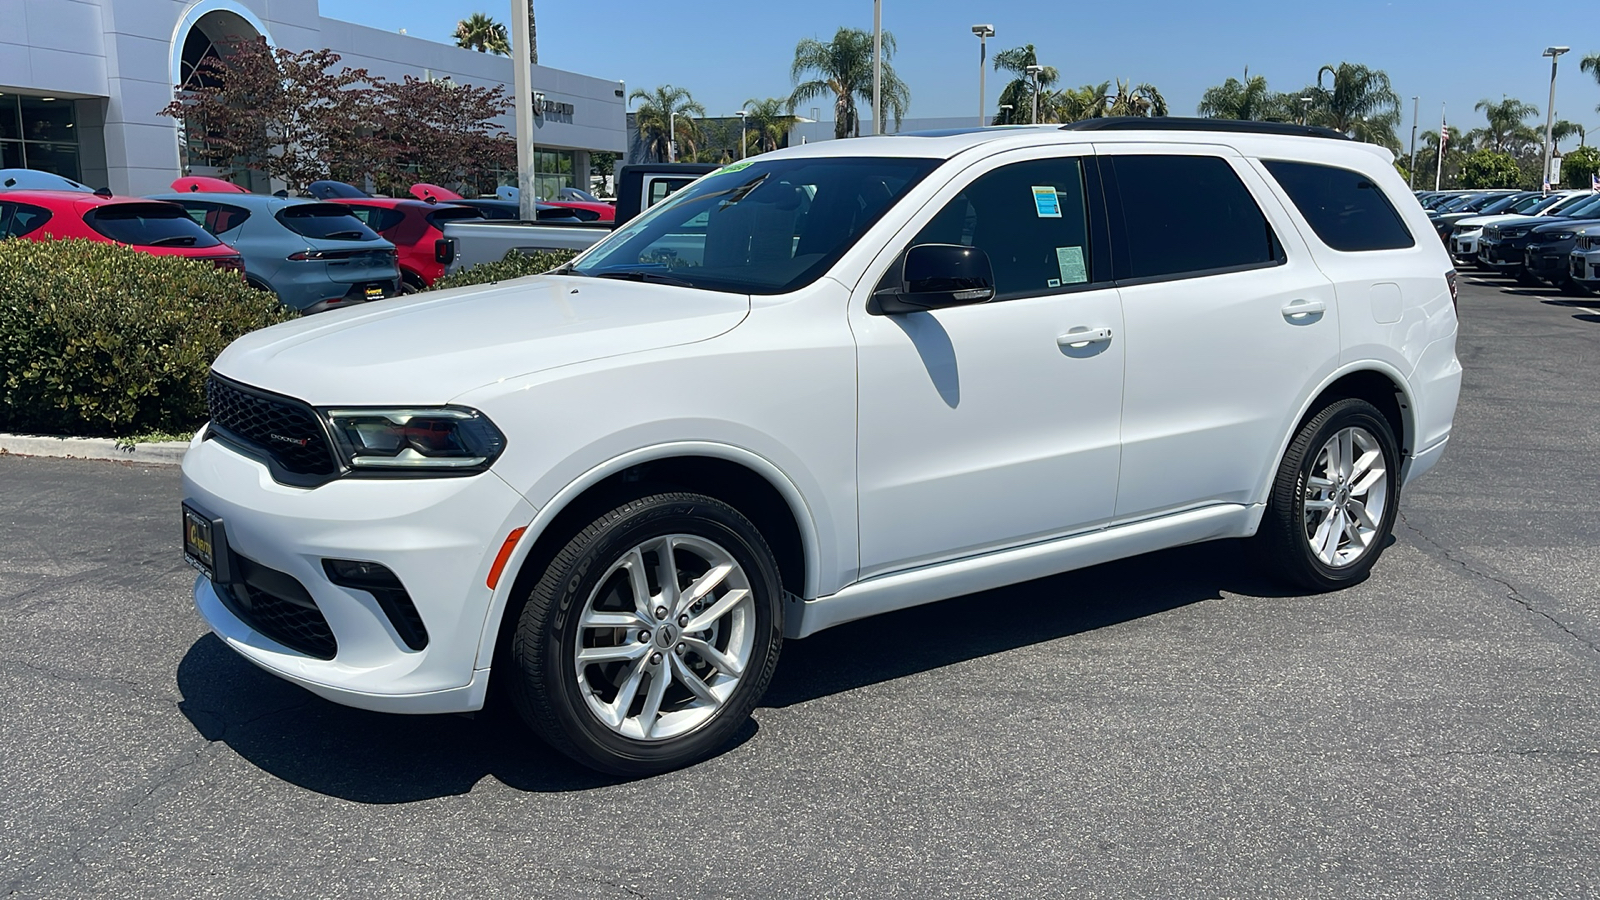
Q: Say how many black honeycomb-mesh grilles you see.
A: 2